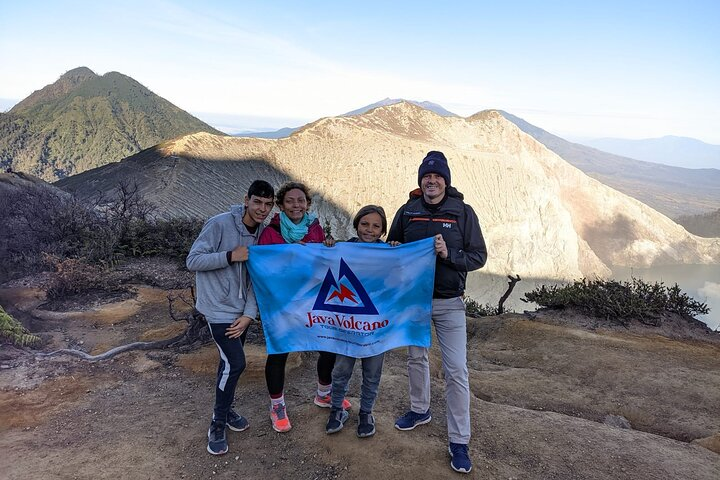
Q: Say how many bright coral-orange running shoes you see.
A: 2